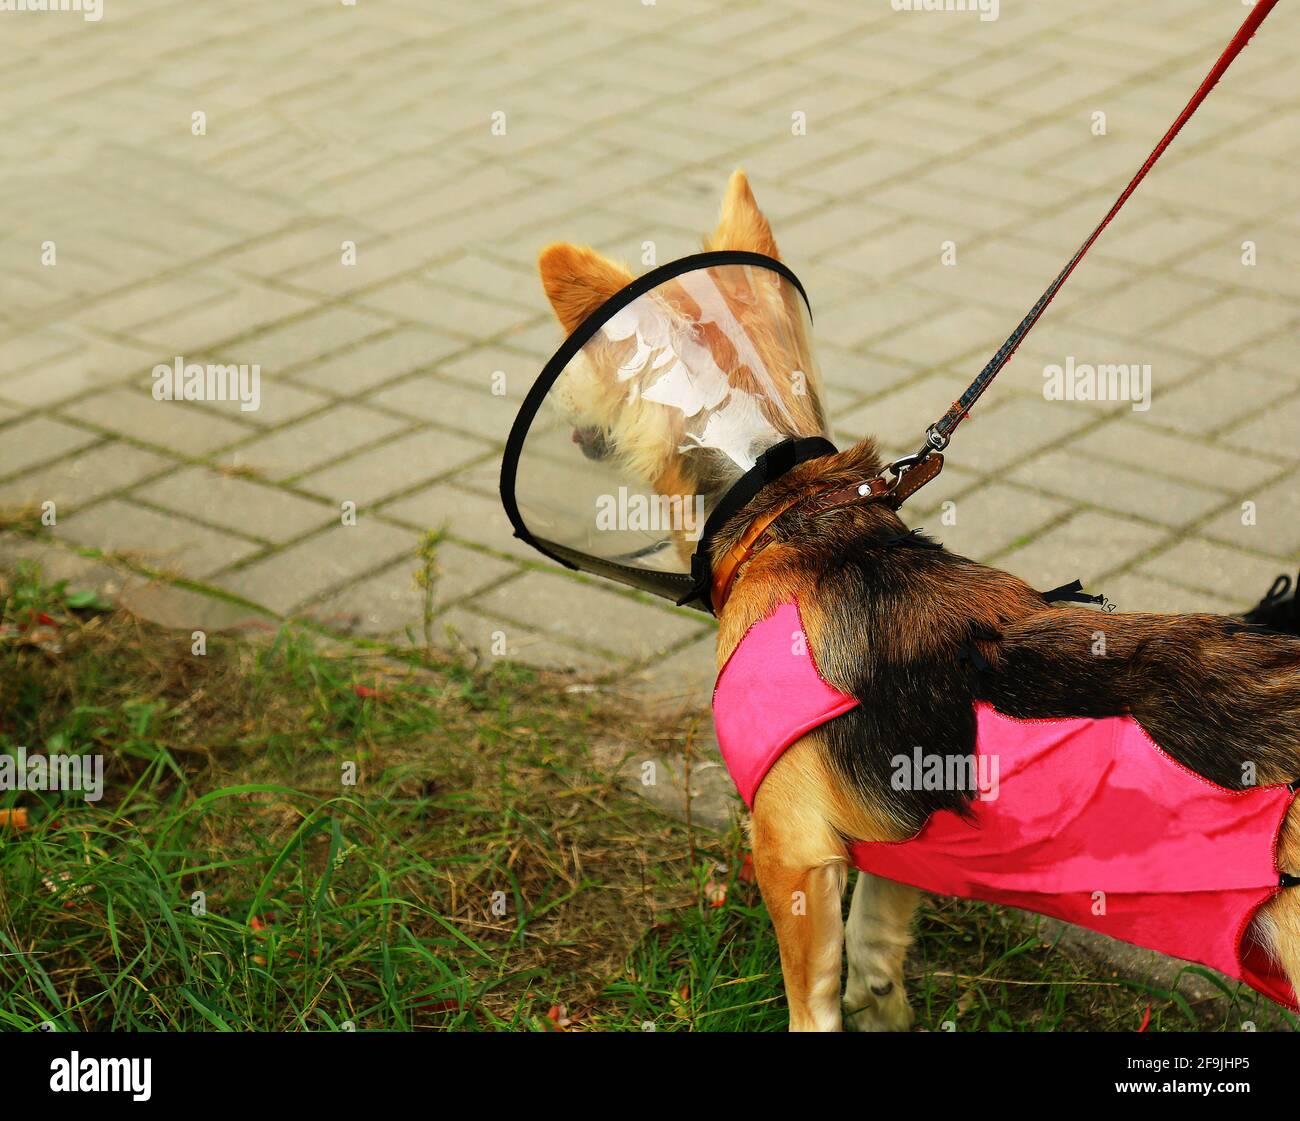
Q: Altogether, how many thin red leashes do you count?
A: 1